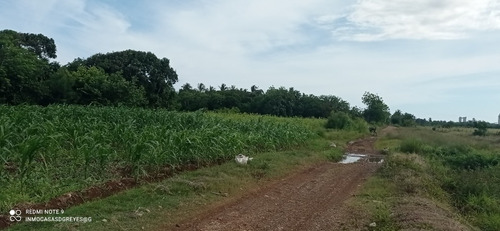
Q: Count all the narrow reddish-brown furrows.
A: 1